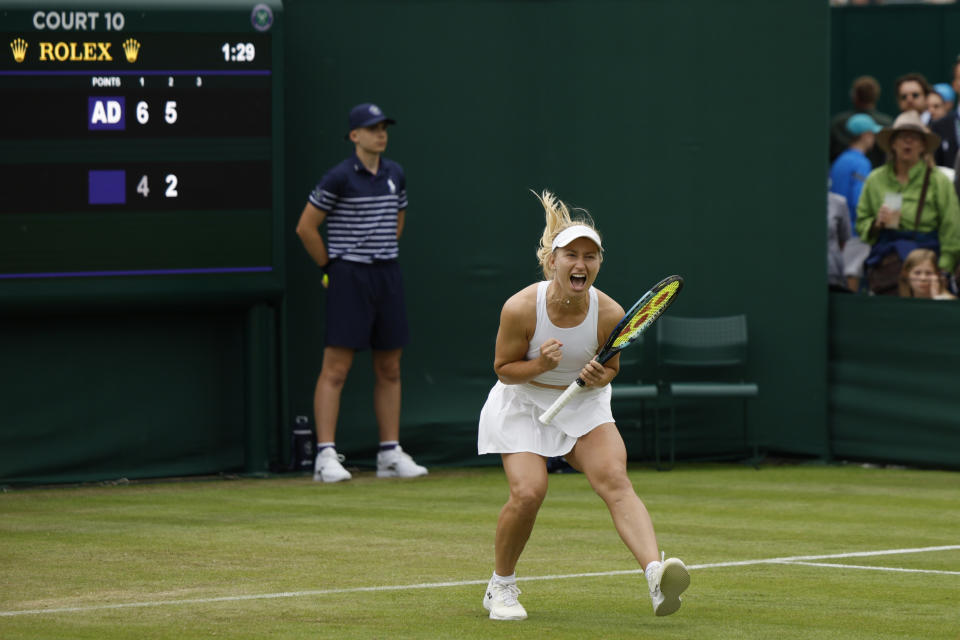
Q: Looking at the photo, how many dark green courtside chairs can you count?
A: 2